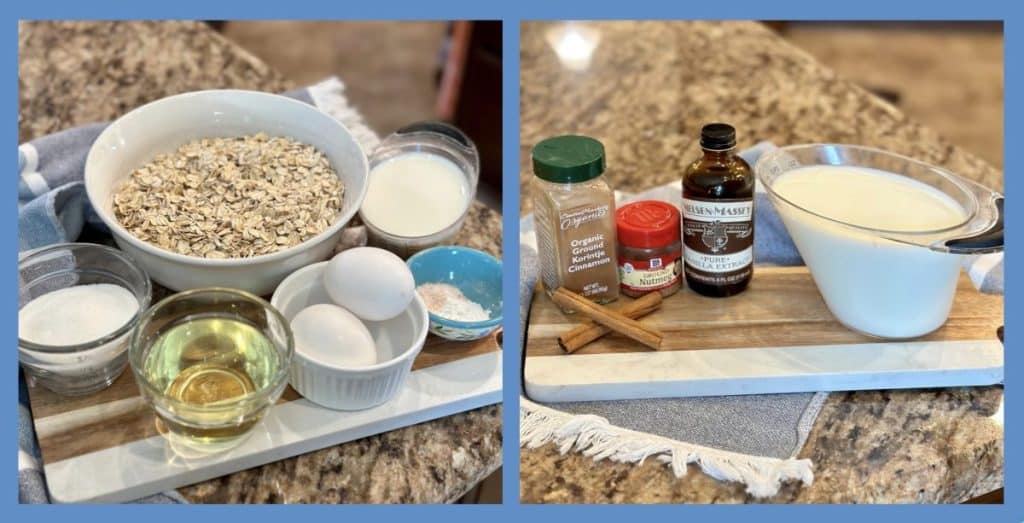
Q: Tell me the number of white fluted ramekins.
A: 1